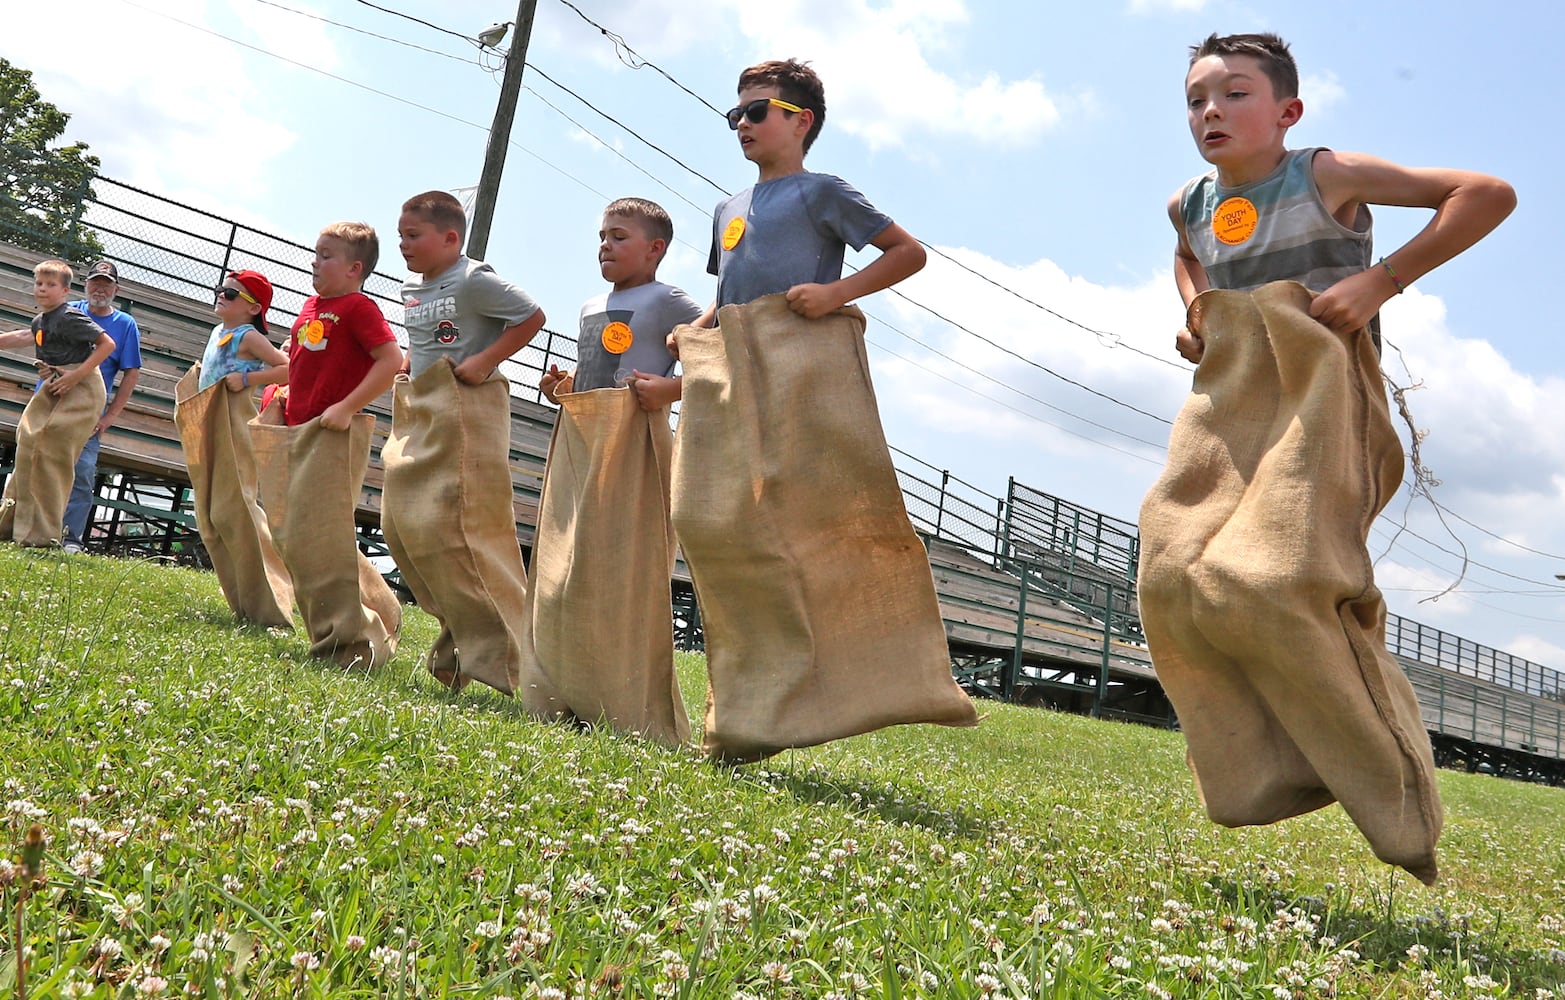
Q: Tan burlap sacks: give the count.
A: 7